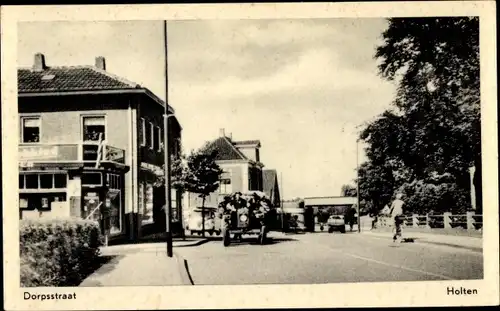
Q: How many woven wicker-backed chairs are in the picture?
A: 0